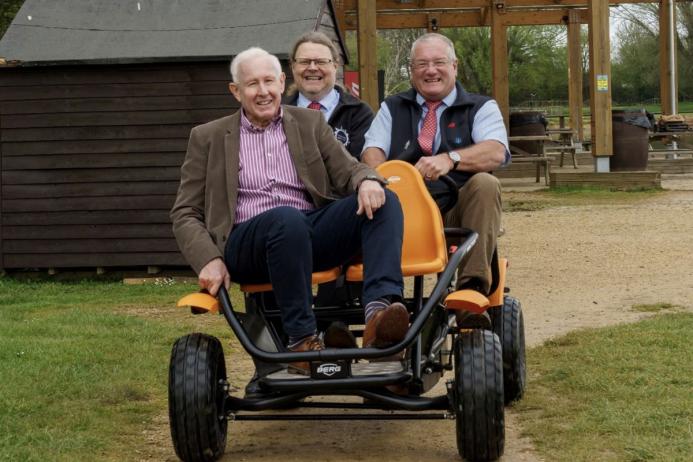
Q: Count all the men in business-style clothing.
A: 3